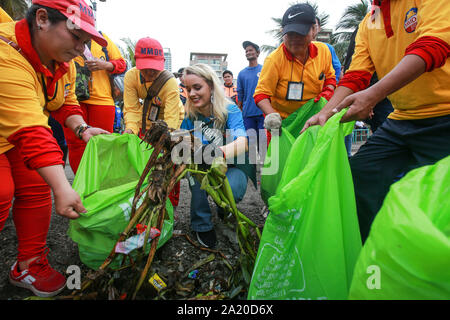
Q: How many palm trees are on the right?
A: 2